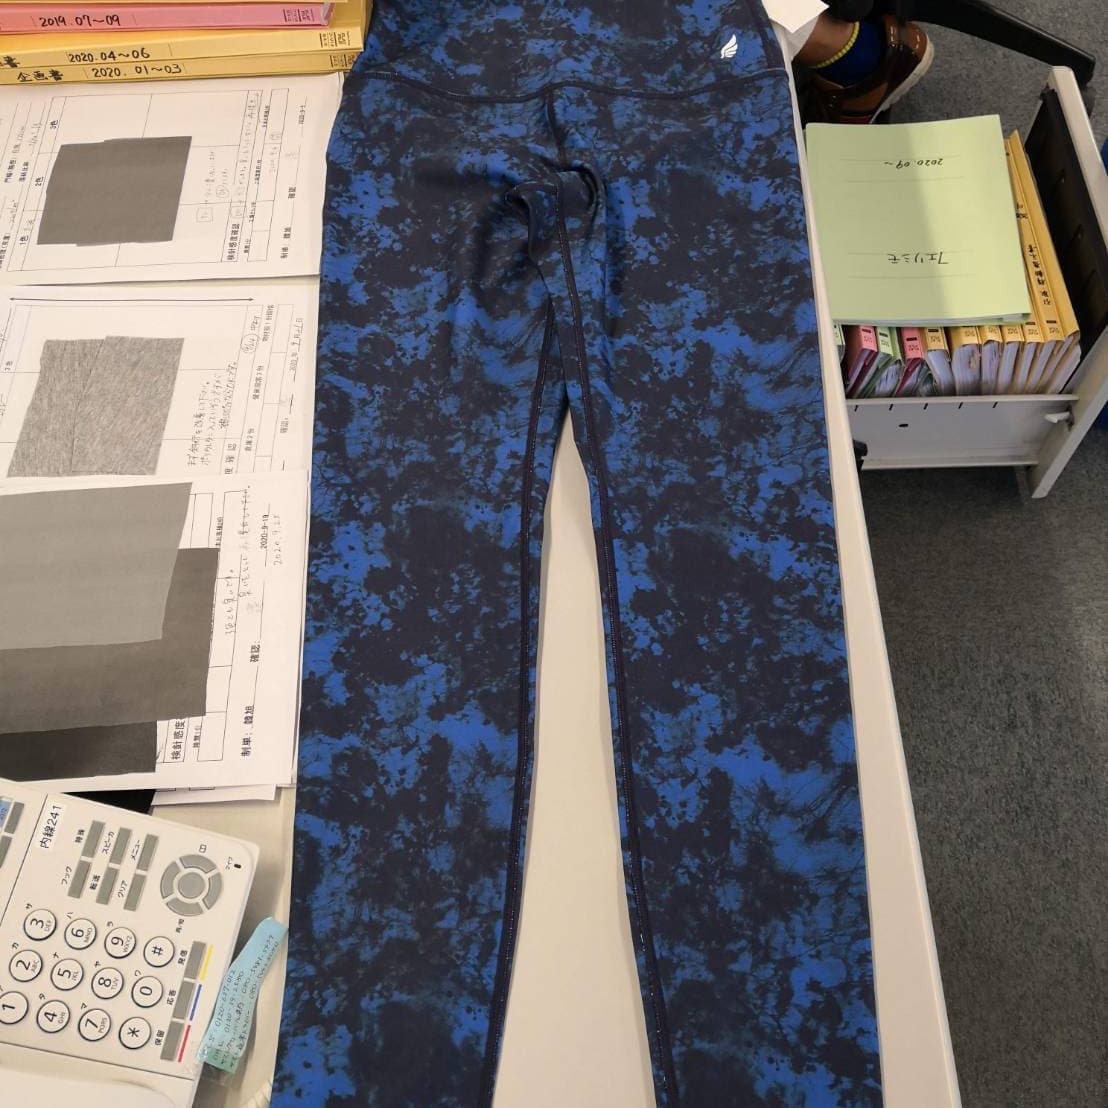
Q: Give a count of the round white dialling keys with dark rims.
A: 12